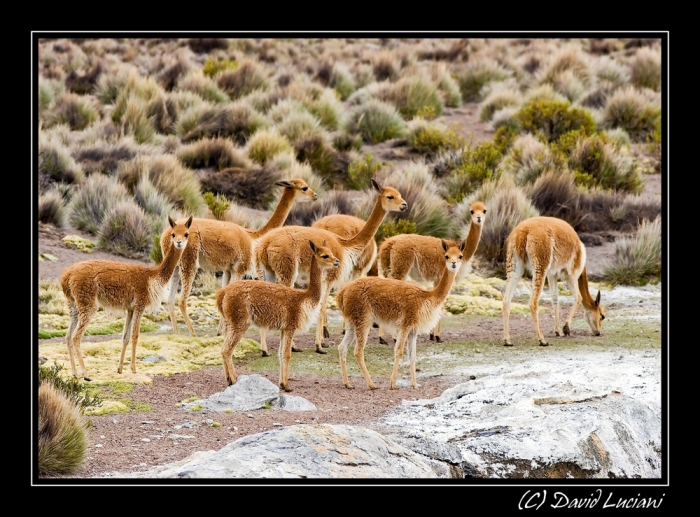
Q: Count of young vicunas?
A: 3